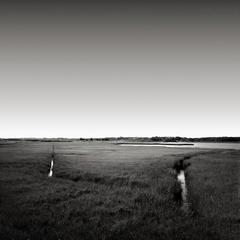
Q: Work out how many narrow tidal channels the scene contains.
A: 2